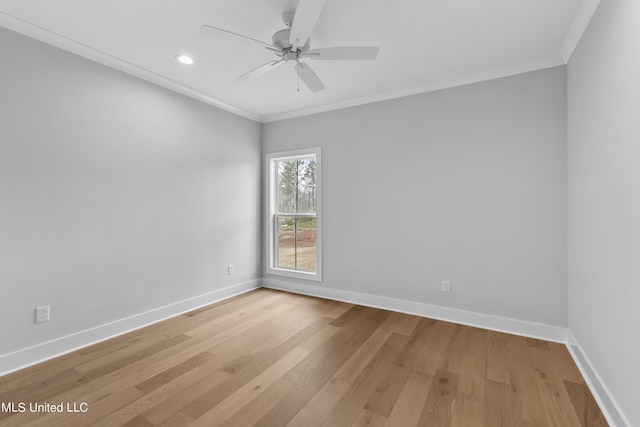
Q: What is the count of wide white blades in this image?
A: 5